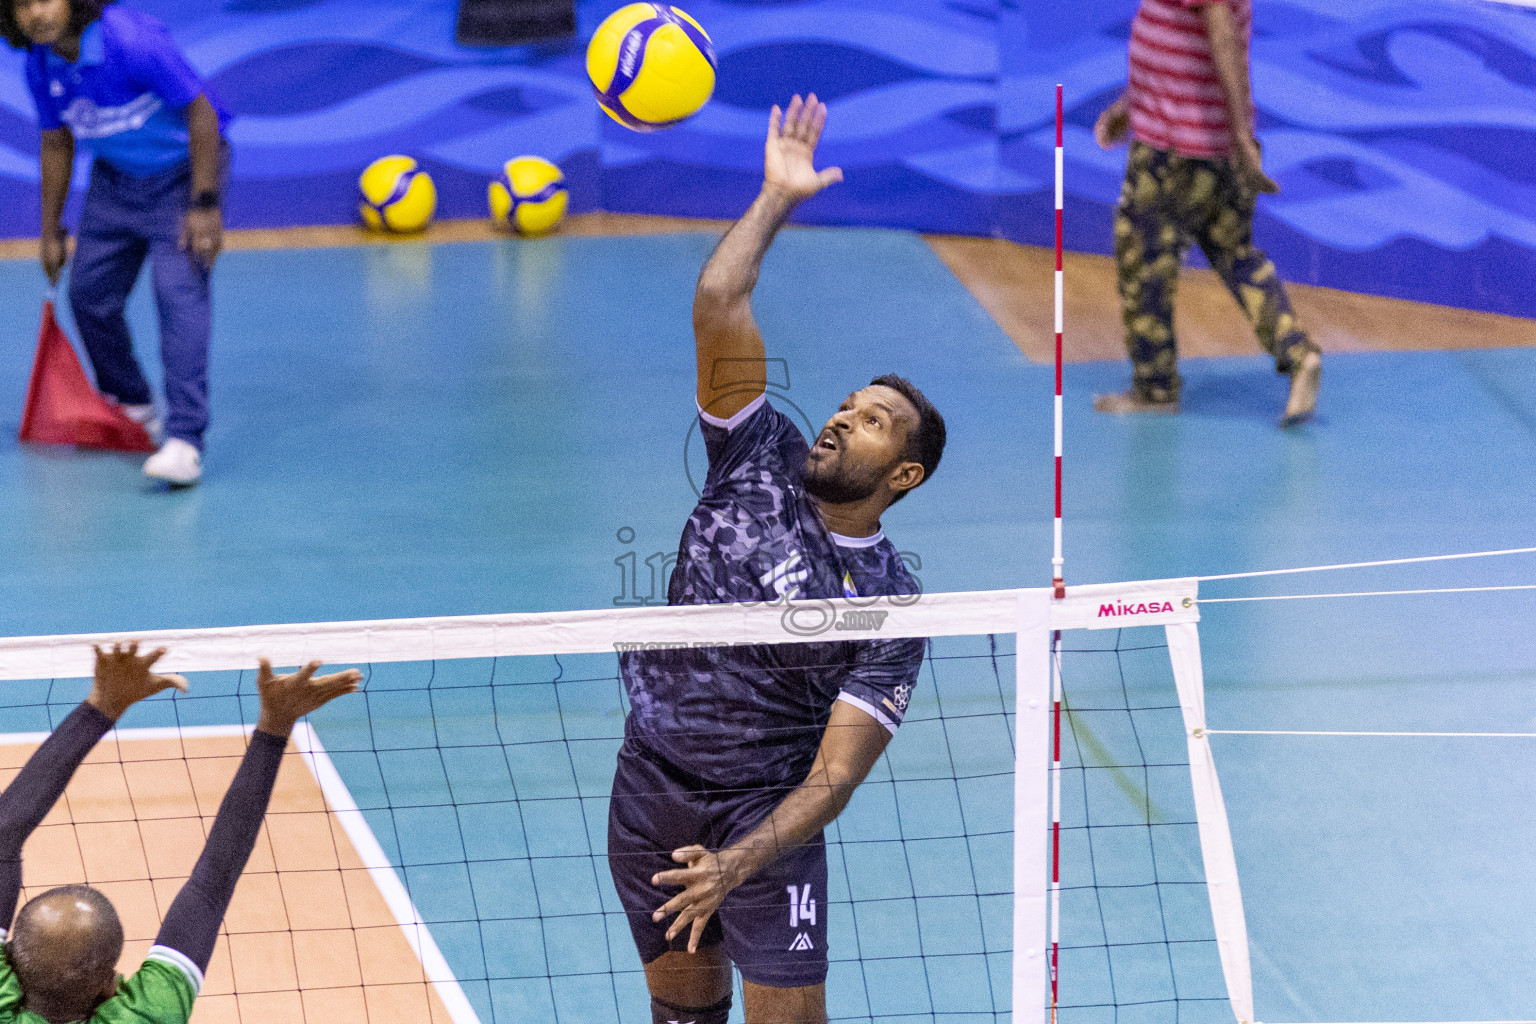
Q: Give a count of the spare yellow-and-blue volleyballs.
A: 2